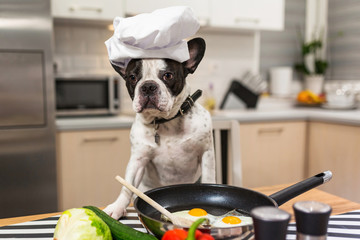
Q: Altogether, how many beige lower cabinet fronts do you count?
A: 3